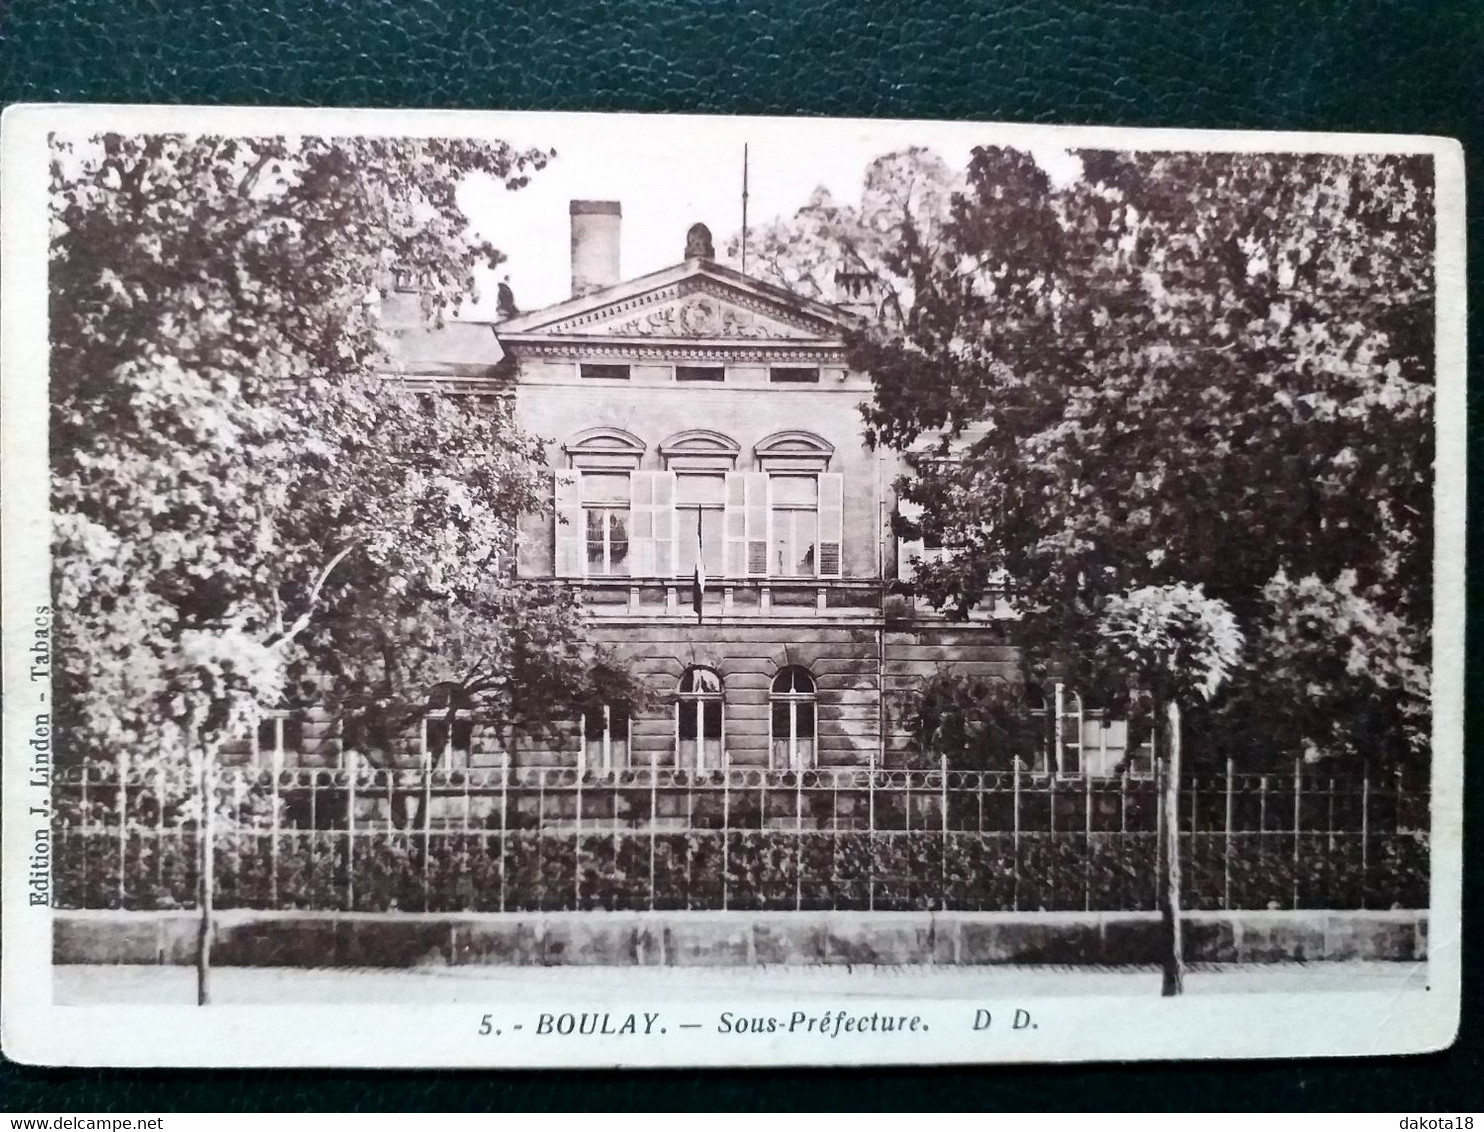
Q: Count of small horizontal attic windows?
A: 3